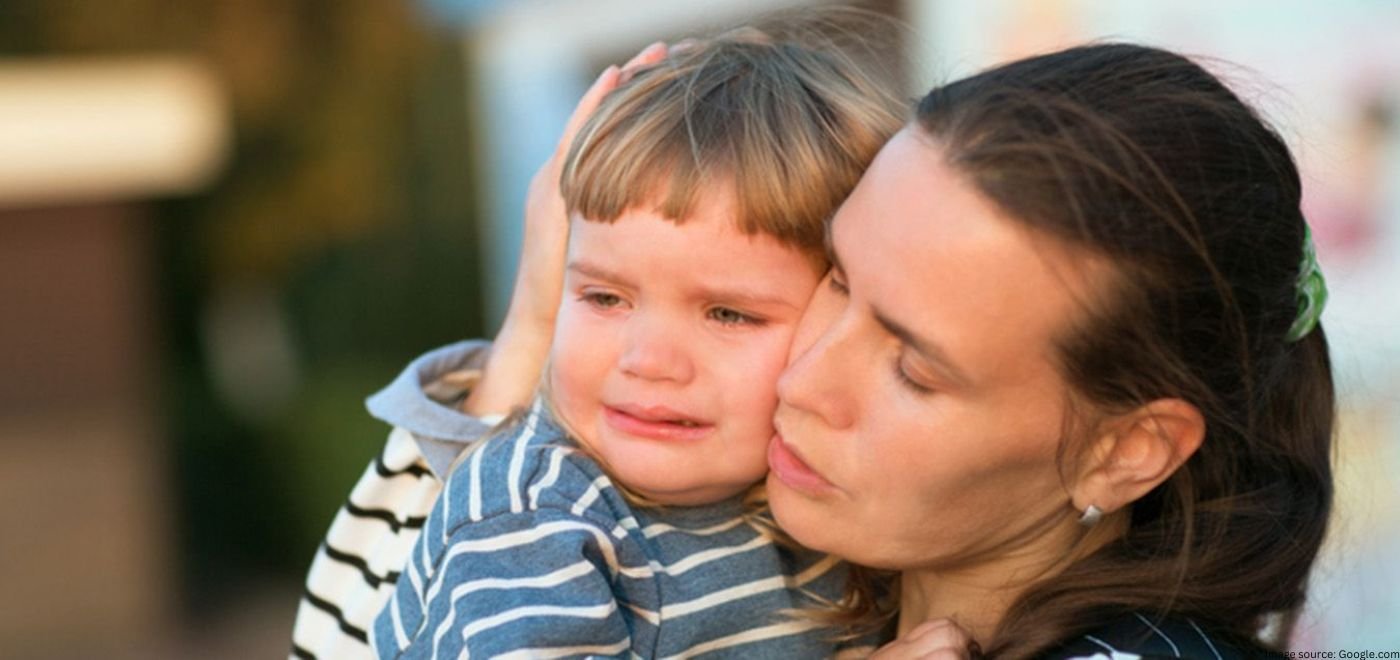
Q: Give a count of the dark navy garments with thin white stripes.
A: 1